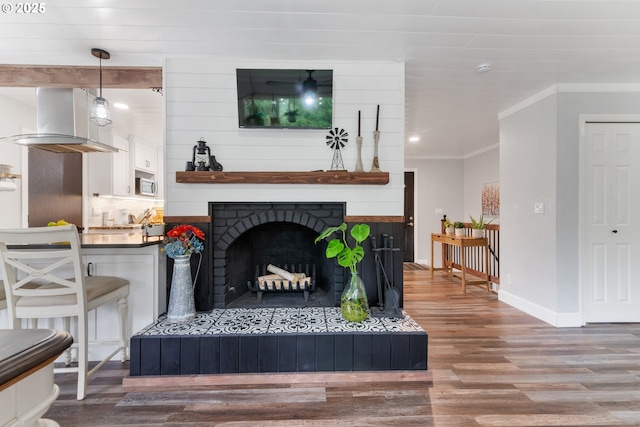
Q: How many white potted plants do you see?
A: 3